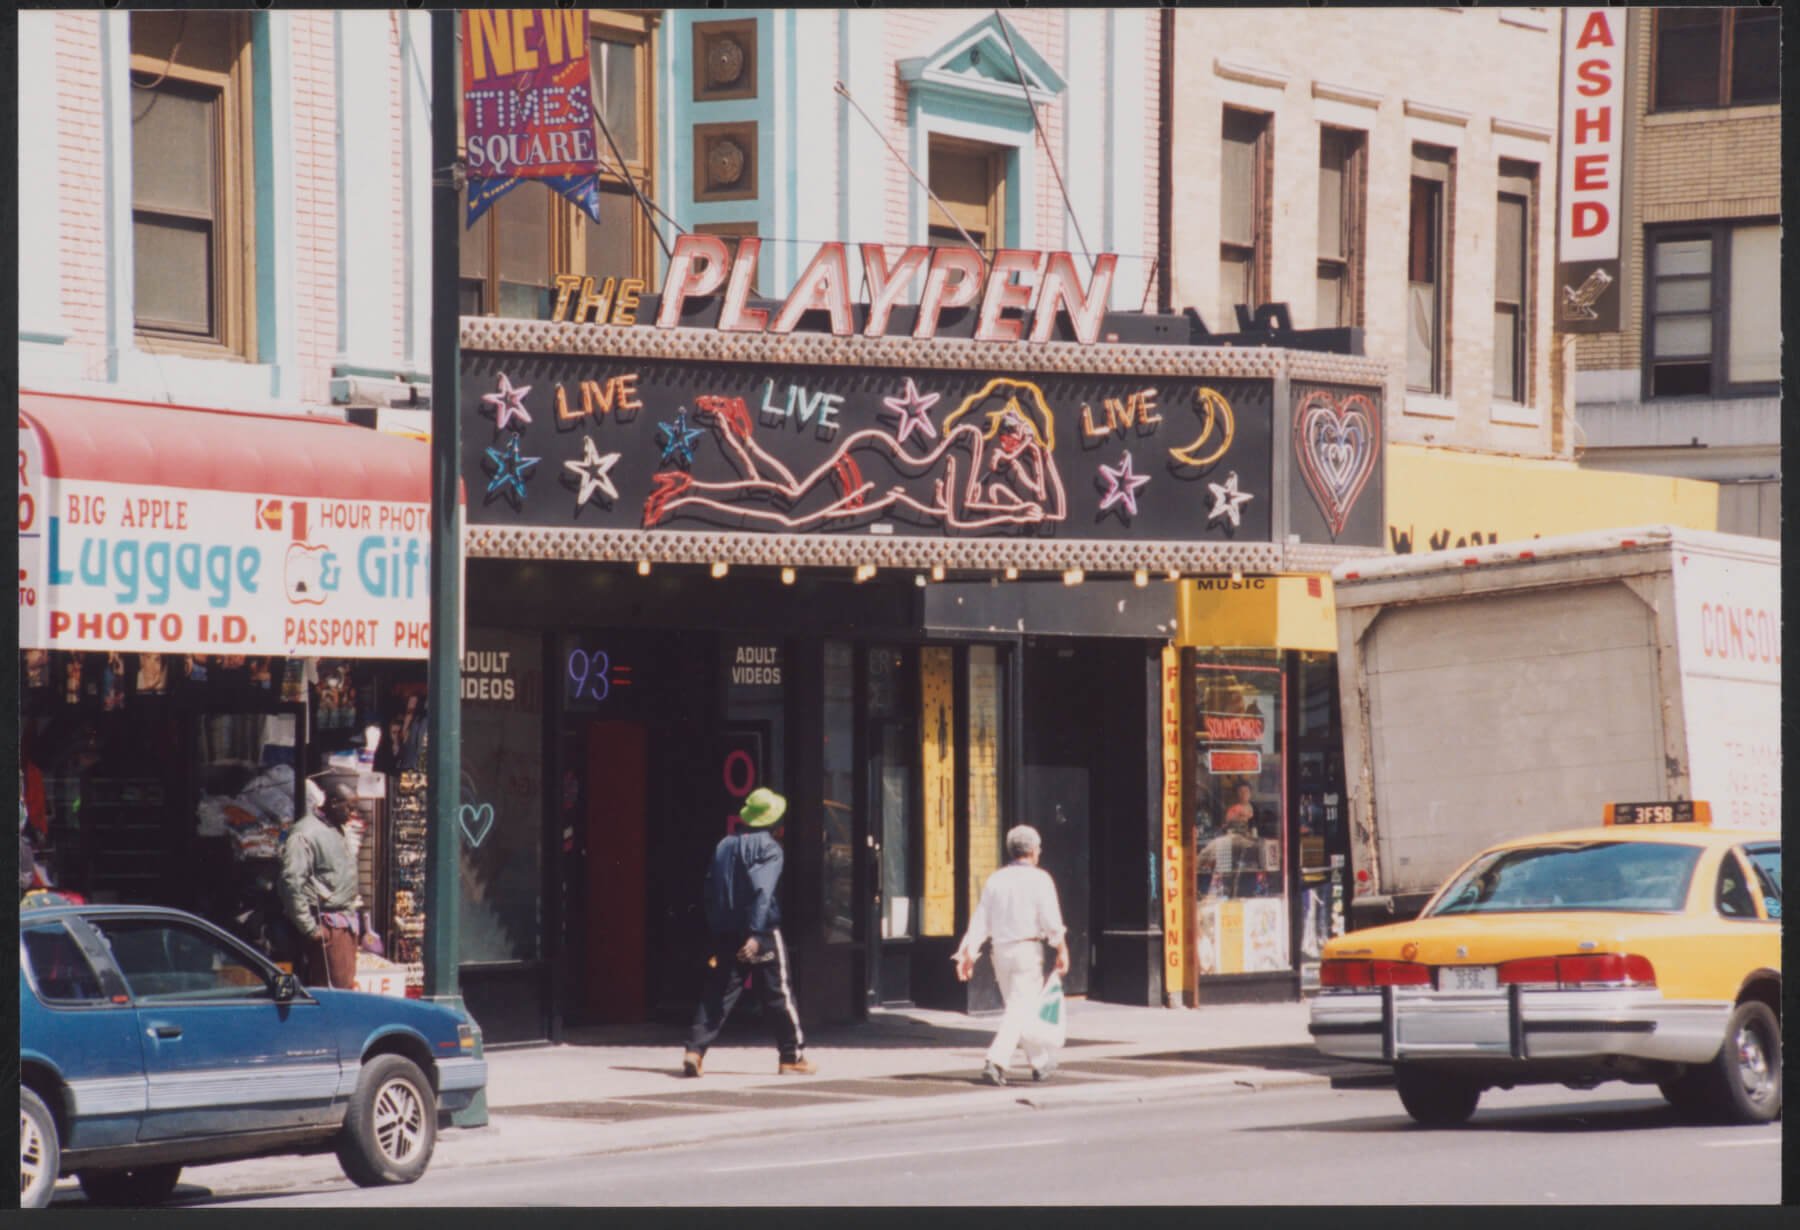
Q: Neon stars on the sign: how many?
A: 7